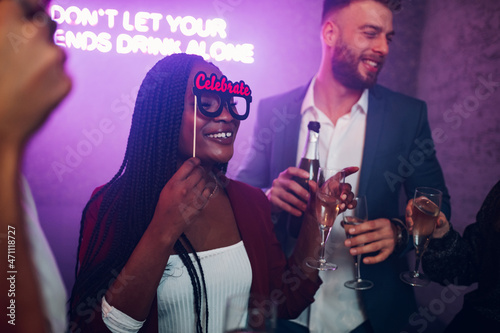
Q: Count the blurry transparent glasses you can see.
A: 1